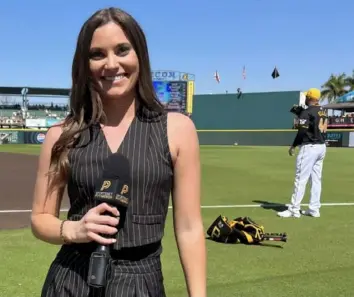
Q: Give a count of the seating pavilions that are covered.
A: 2